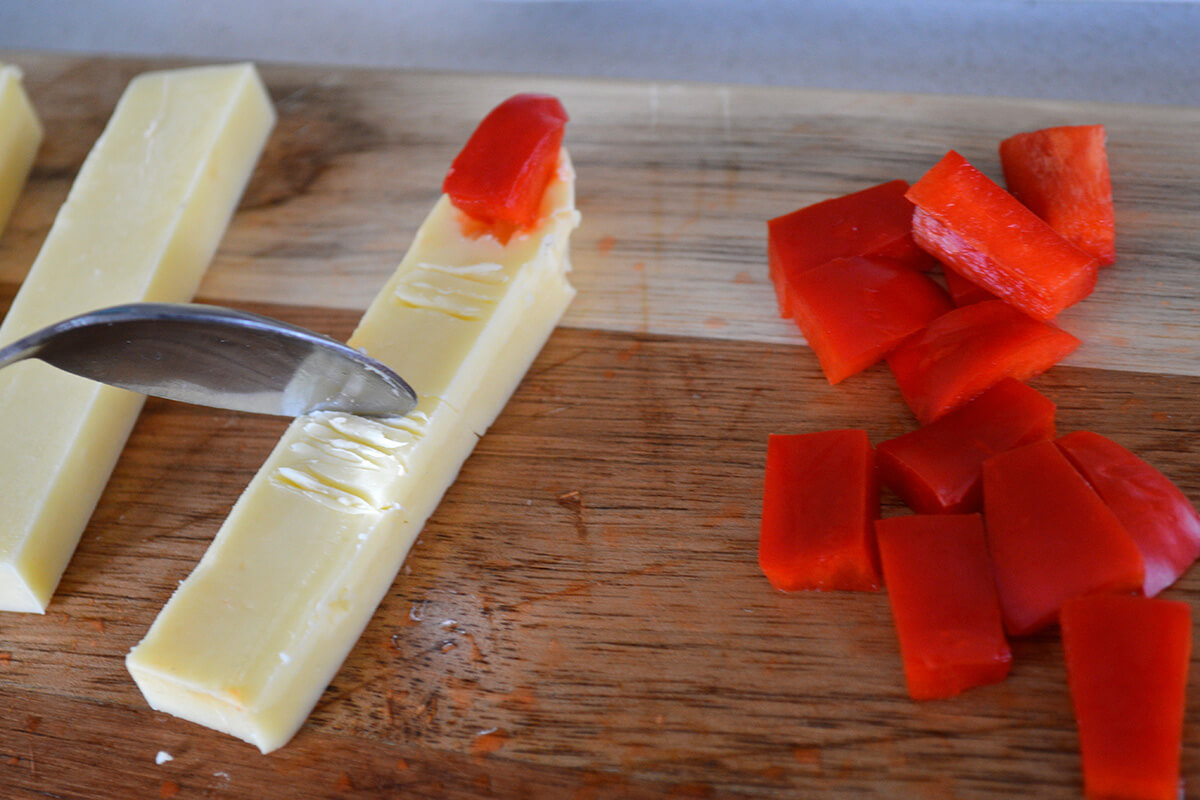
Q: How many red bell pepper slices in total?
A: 13